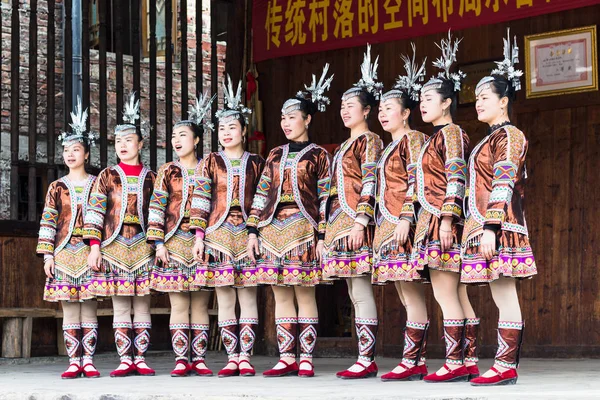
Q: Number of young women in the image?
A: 9